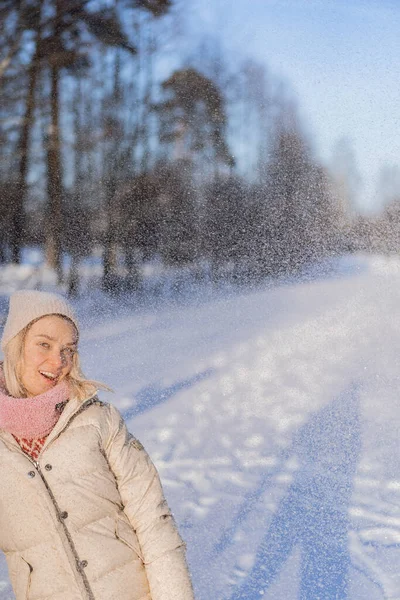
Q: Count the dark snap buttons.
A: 4